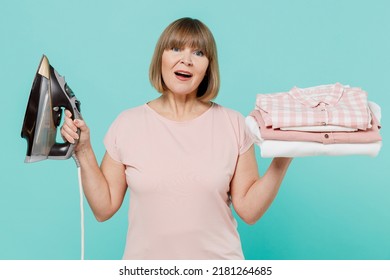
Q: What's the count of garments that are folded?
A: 4